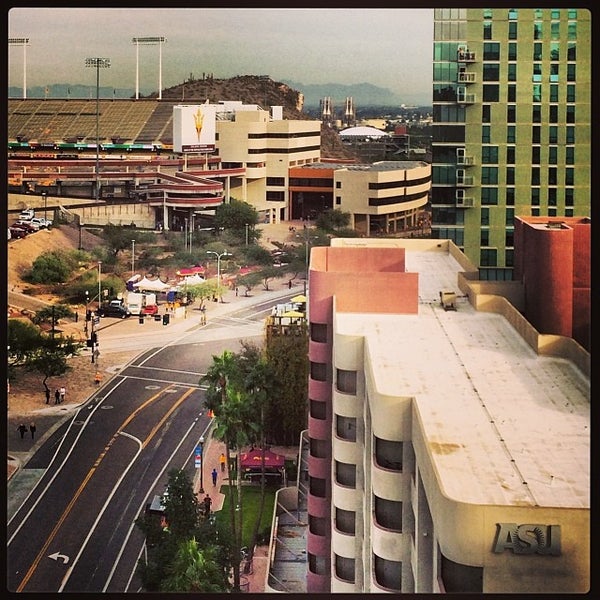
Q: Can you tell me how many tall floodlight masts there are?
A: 3